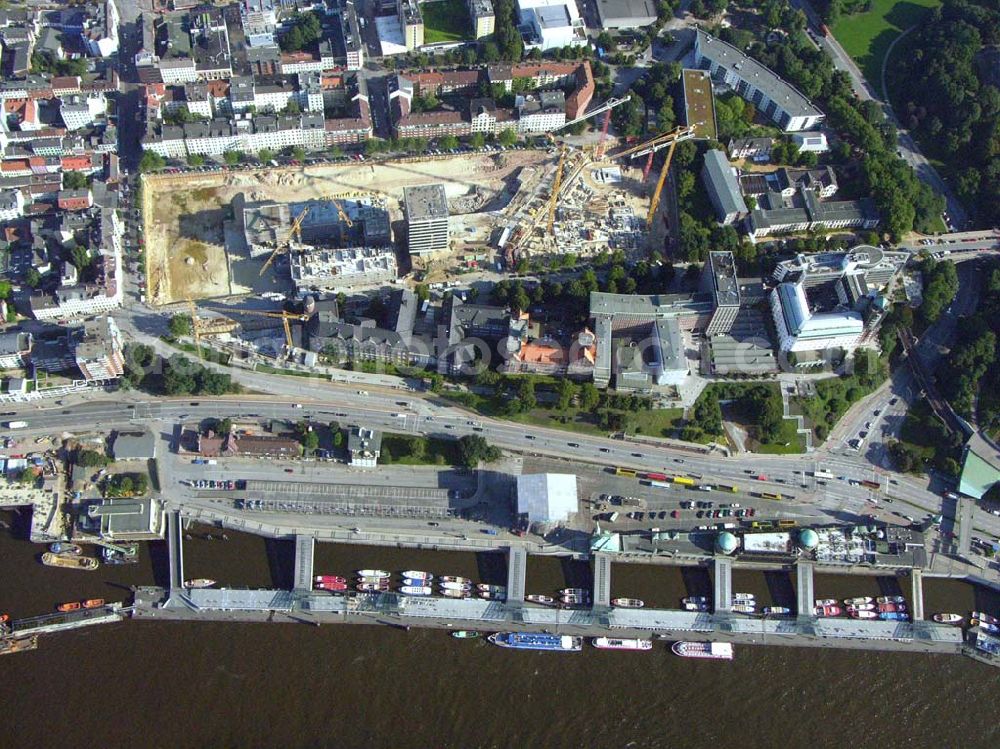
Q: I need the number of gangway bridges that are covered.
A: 6